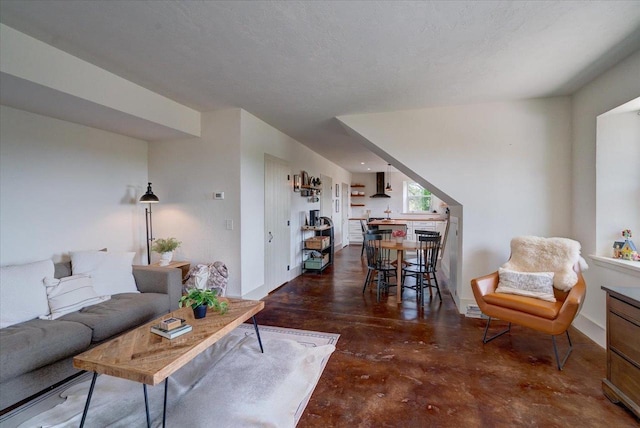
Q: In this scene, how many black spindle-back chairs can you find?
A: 4